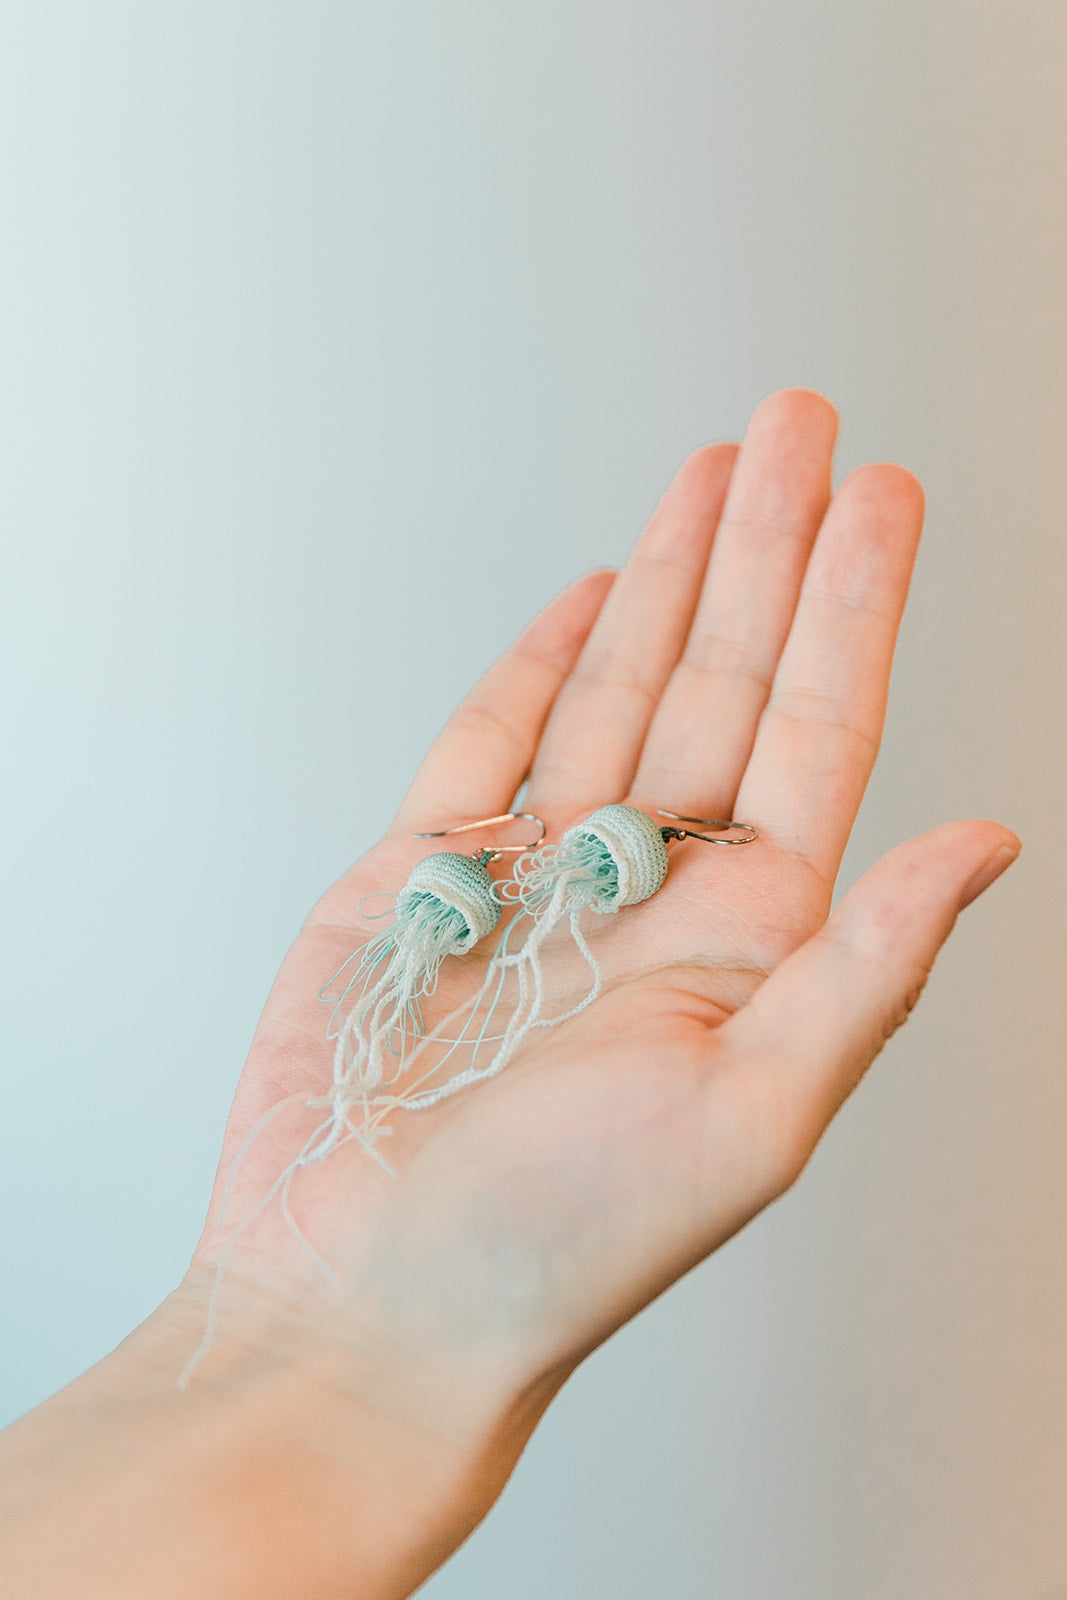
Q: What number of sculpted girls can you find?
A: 0